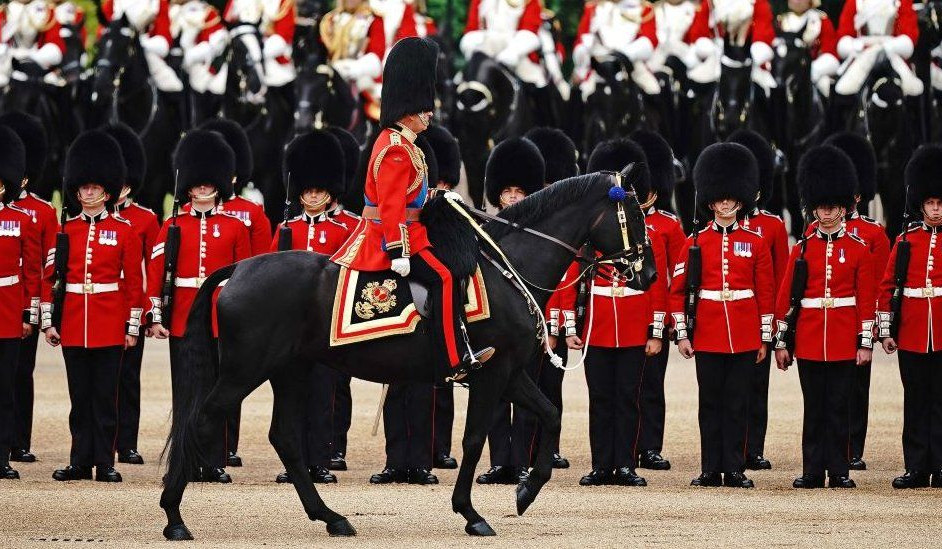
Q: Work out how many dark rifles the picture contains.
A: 7